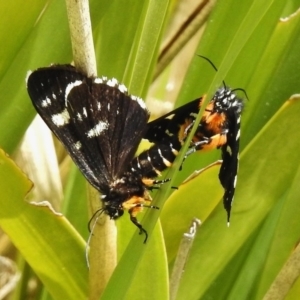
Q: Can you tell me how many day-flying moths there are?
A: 2